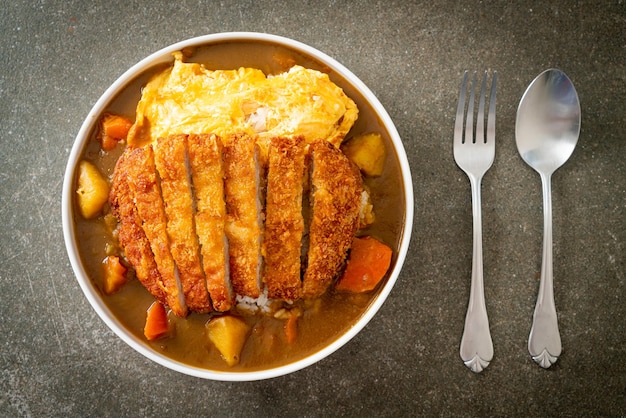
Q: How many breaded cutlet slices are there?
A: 7